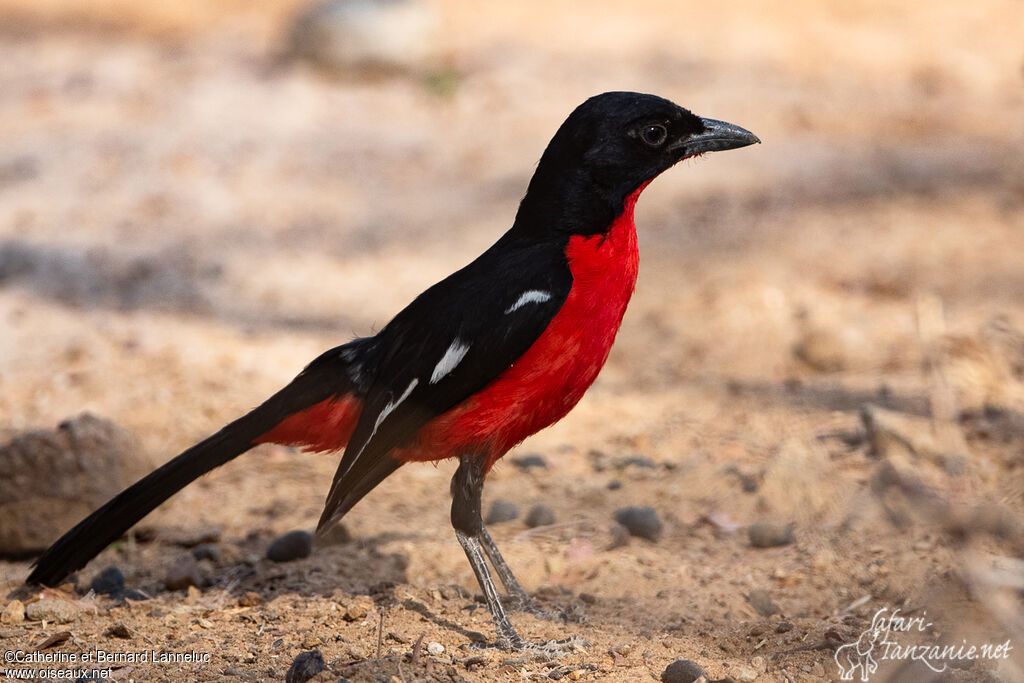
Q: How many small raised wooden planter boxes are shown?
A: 0